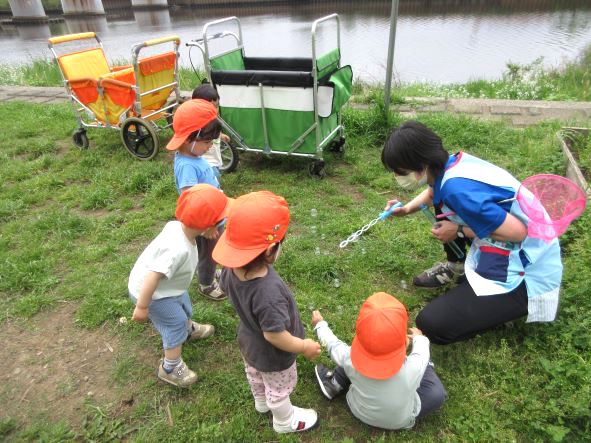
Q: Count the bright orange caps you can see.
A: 4